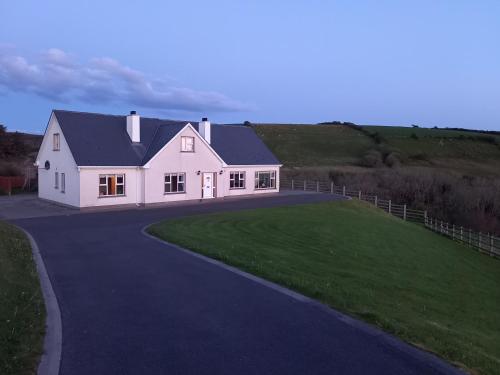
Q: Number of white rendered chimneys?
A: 2